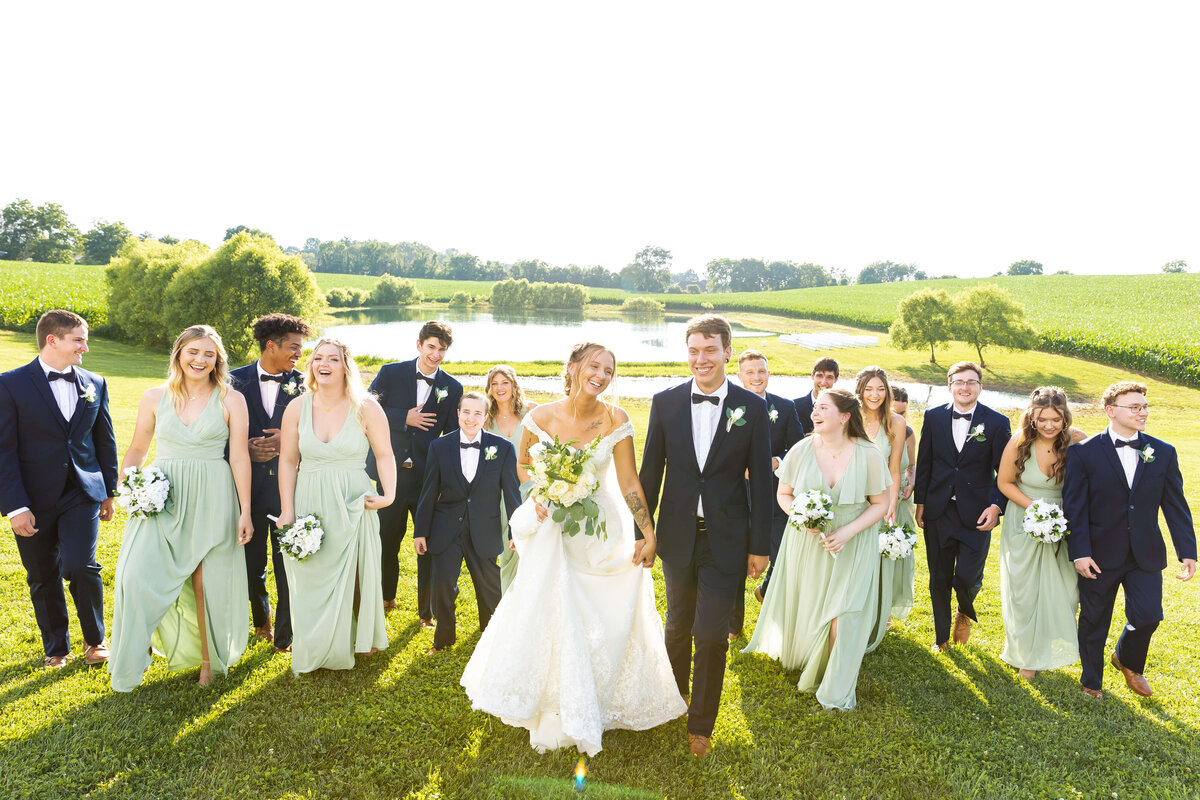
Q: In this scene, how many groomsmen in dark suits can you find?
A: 8